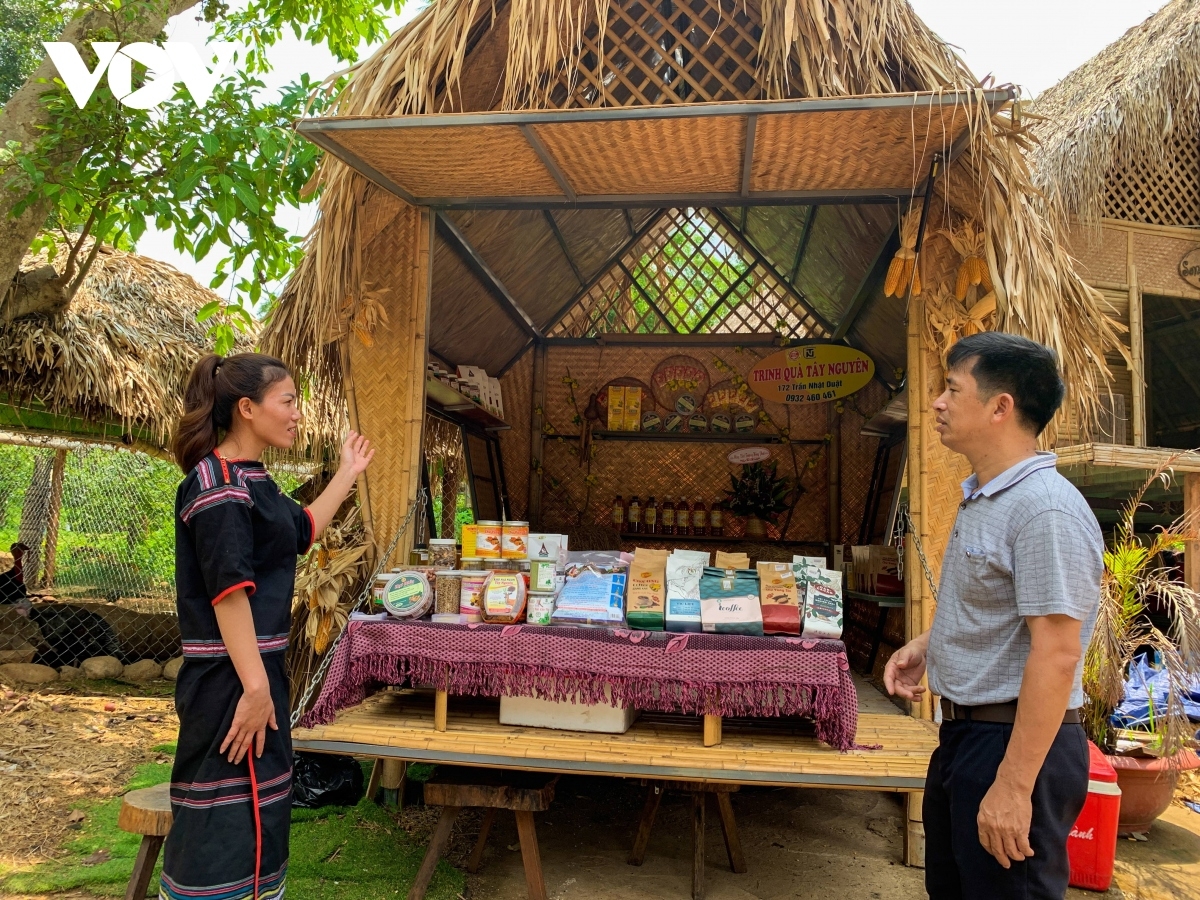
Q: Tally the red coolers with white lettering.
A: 1